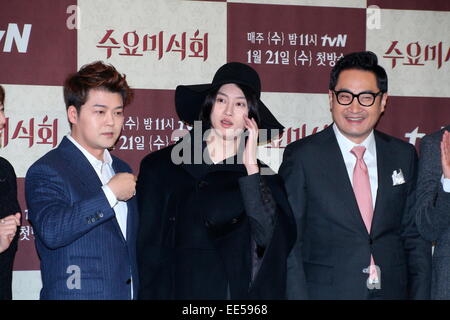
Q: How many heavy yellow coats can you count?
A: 0